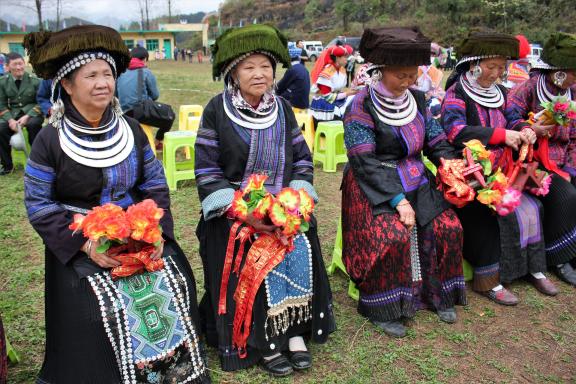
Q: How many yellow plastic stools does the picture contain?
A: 3